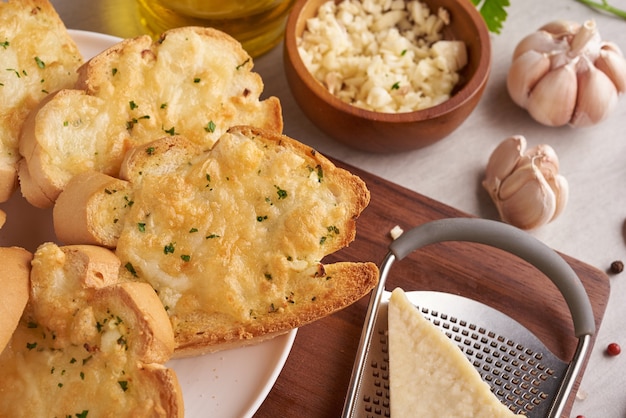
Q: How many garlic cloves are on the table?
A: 2